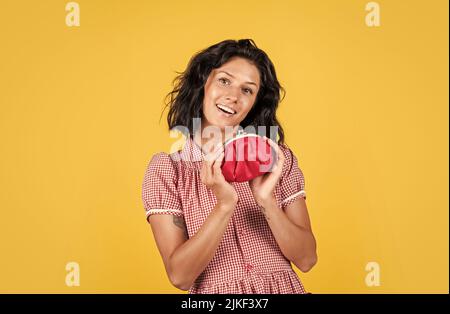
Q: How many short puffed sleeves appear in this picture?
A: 2